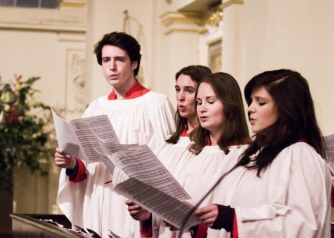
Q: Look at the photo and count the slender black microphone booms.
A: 1